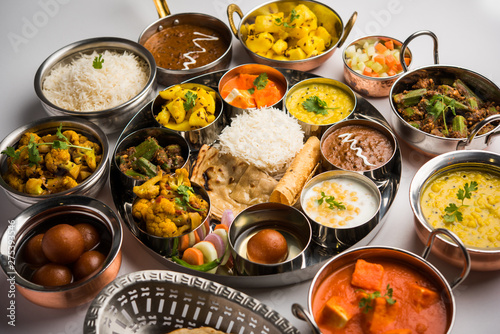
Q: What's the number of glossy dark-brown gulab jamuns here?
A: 6